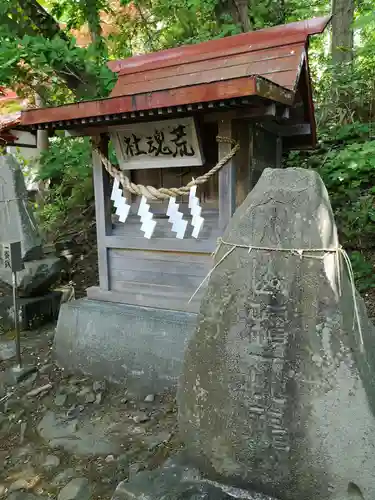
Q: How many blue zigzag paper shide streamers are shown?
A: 0